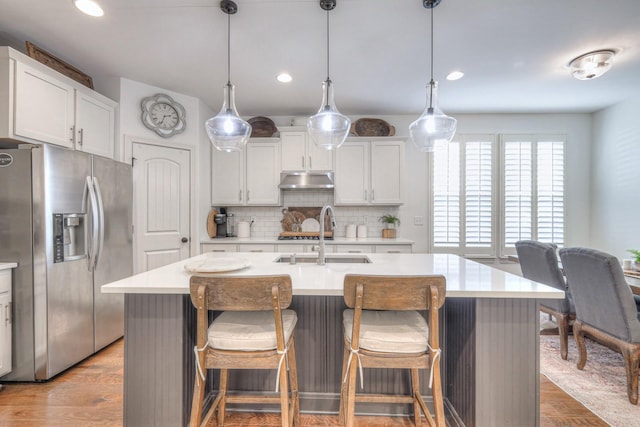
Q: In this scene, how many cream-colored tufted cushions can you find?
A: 2